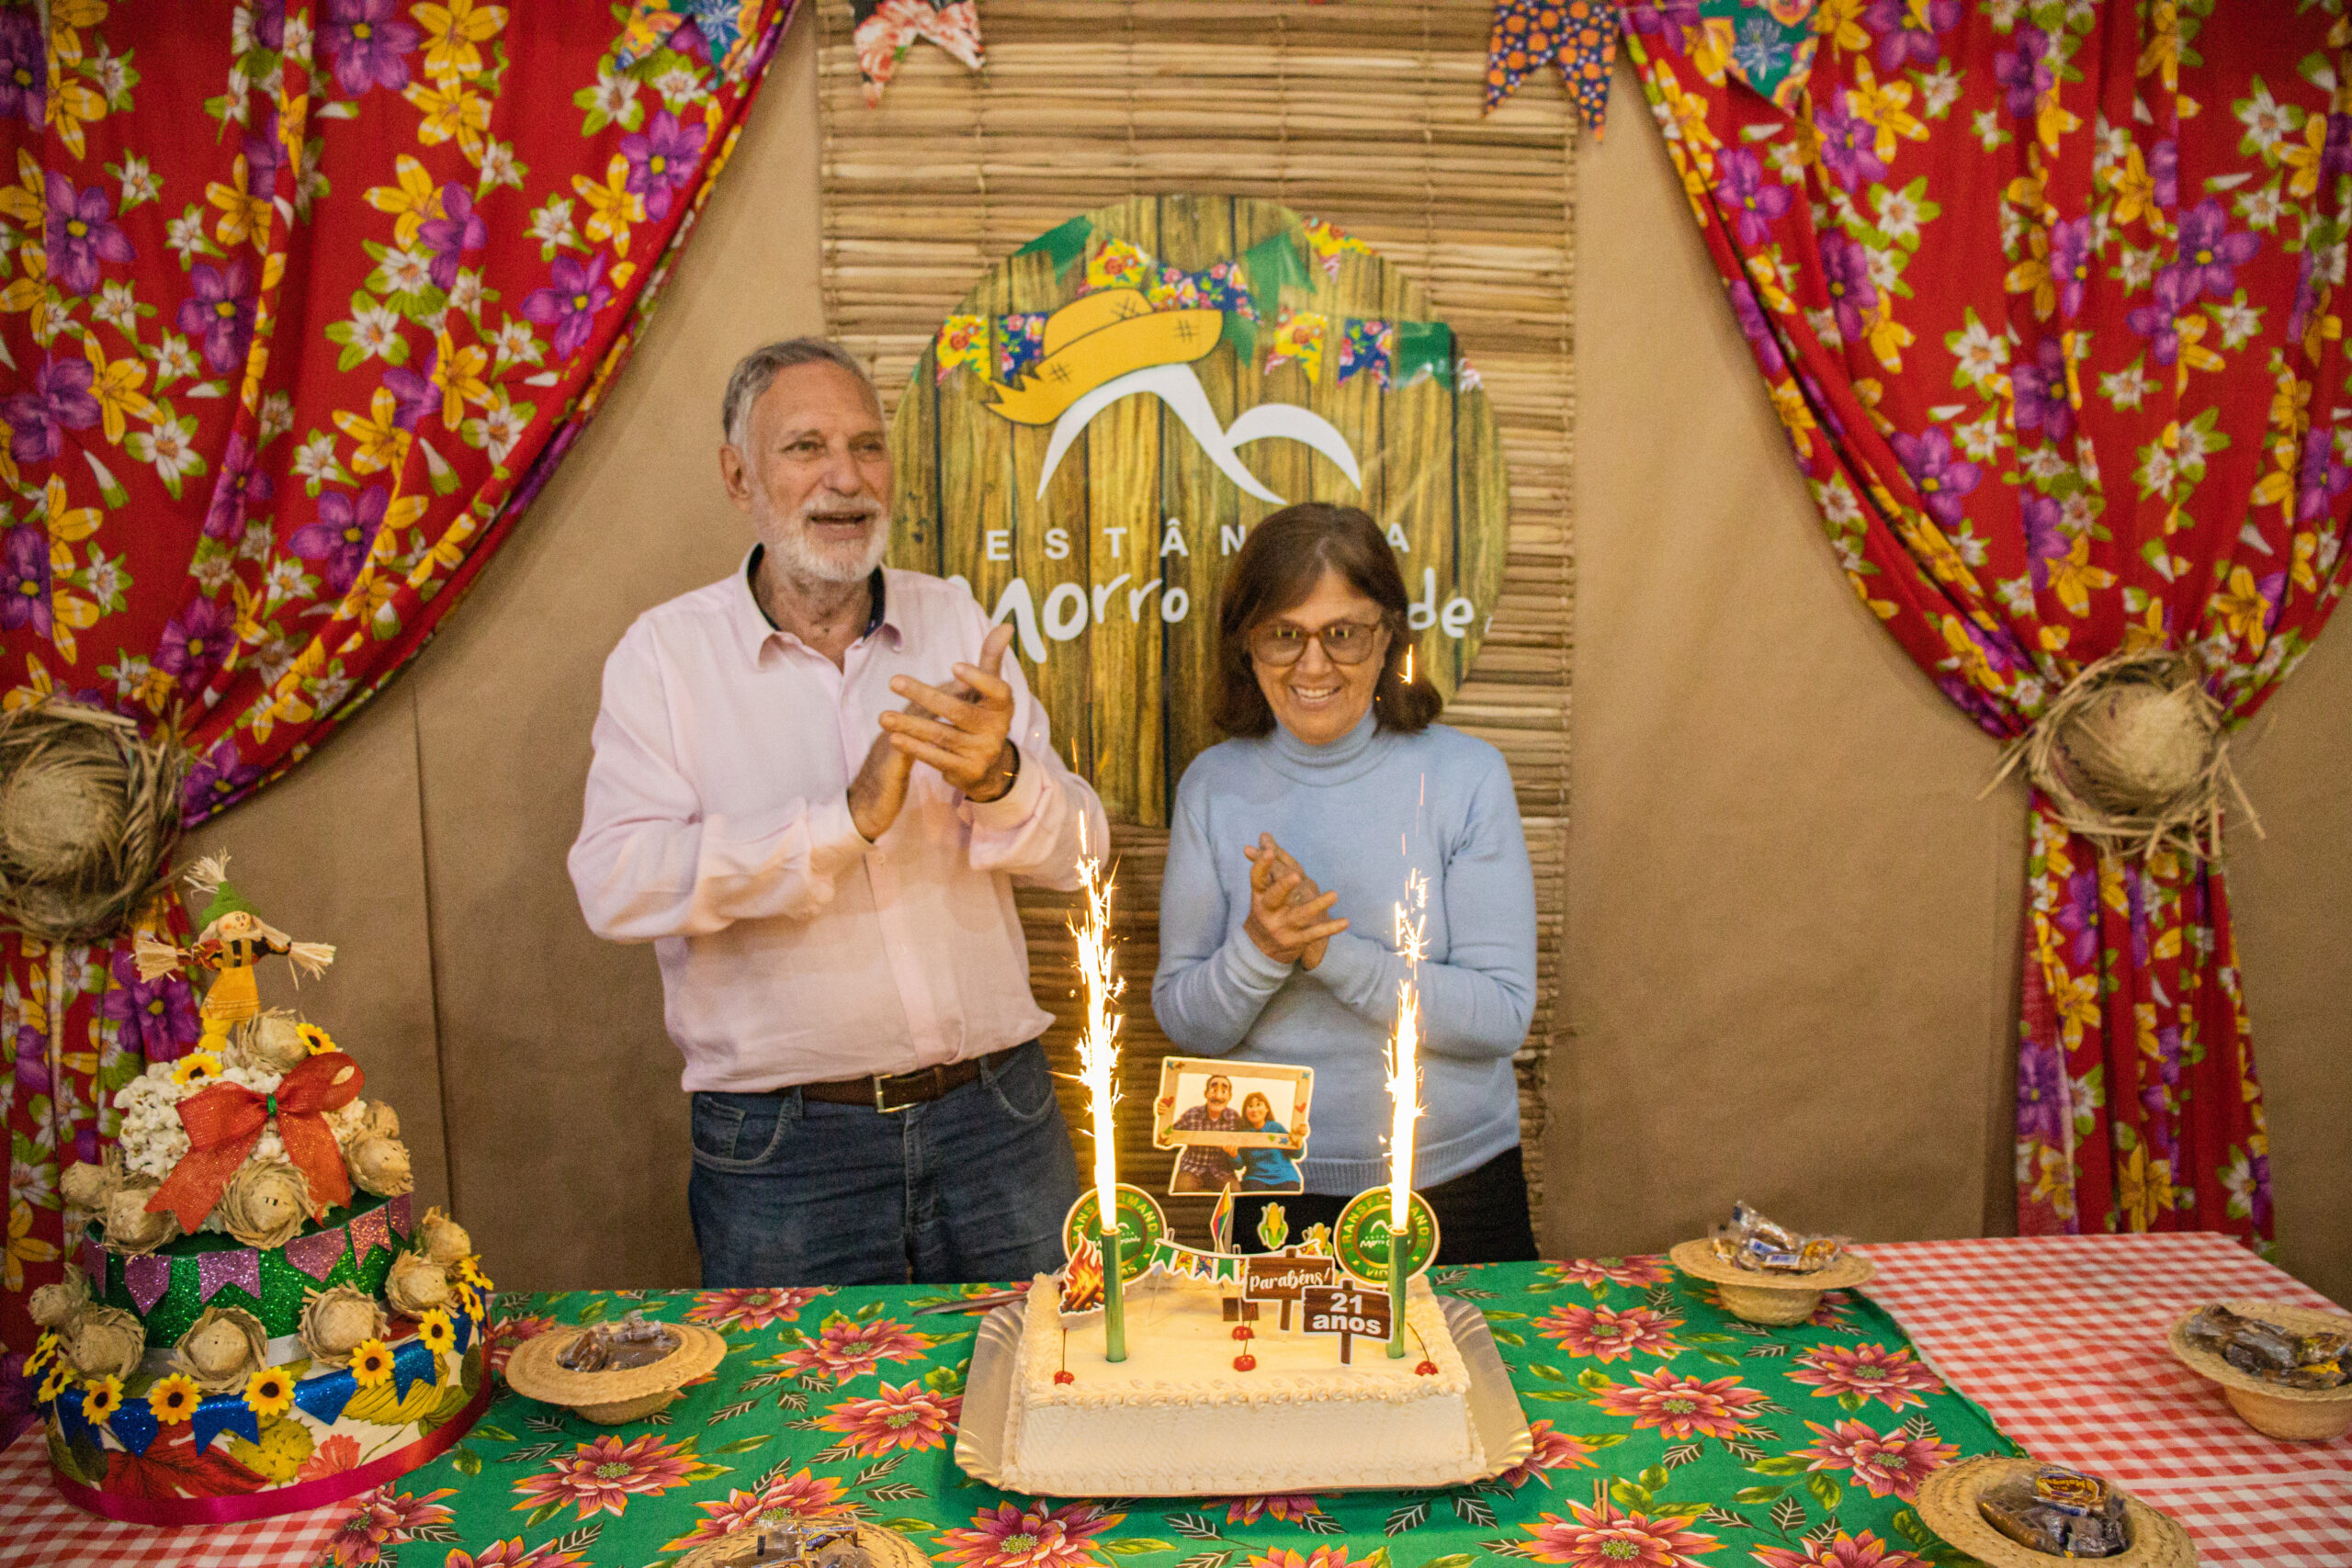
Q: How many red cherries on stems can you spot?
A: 4